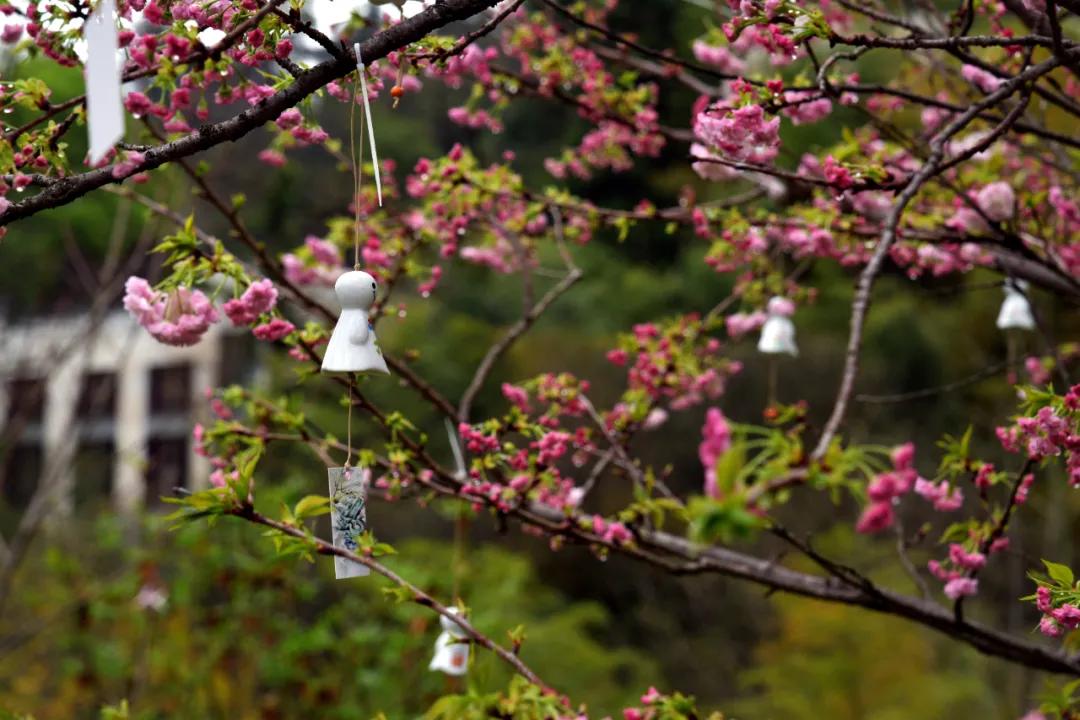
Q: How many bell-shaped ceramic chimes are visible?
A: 4